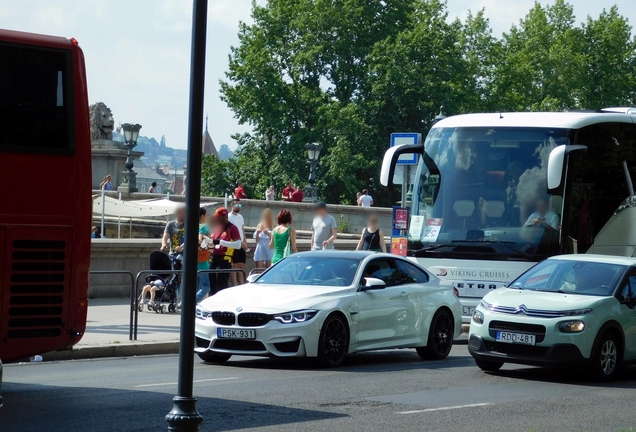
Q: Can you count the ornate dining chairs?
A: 0